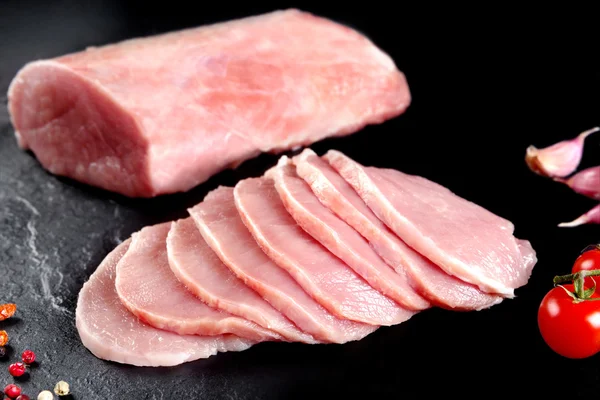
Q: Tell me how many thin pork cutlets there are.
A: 8